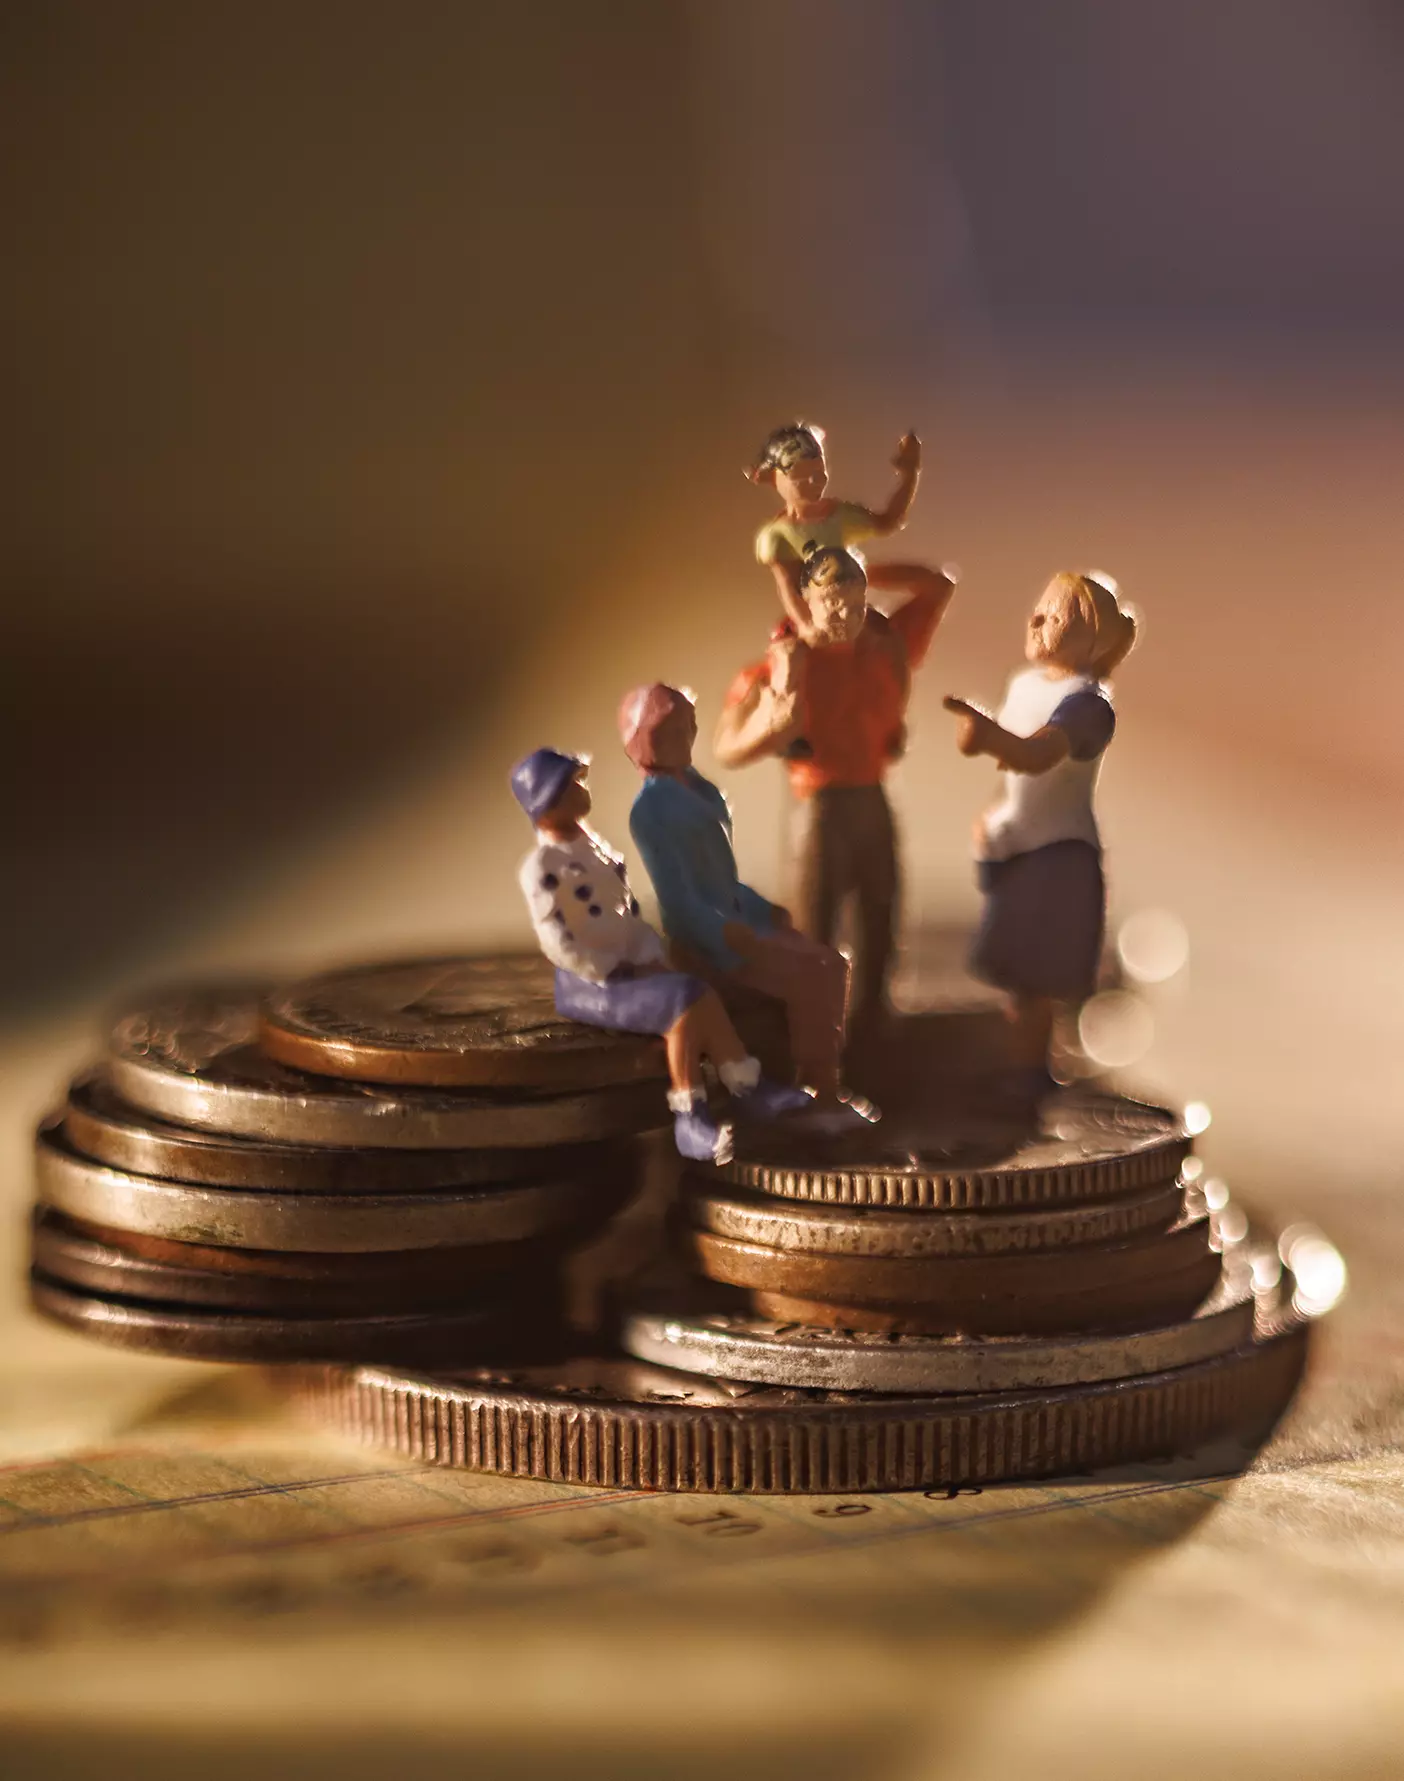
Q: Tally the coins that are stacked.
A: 13